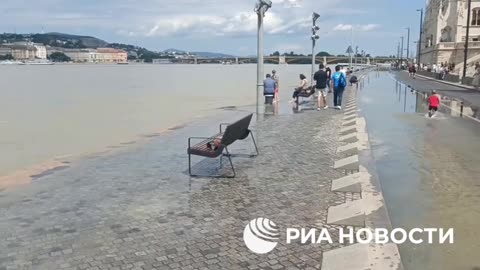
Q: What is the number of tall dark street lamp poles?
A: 5